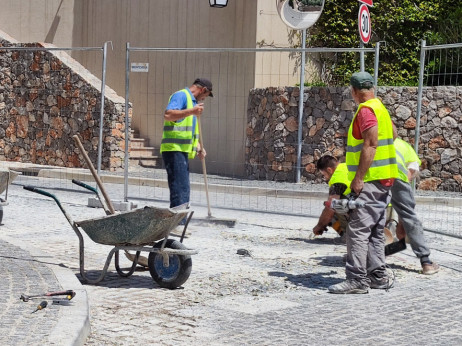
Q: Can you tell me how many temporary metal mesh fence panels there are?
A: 3